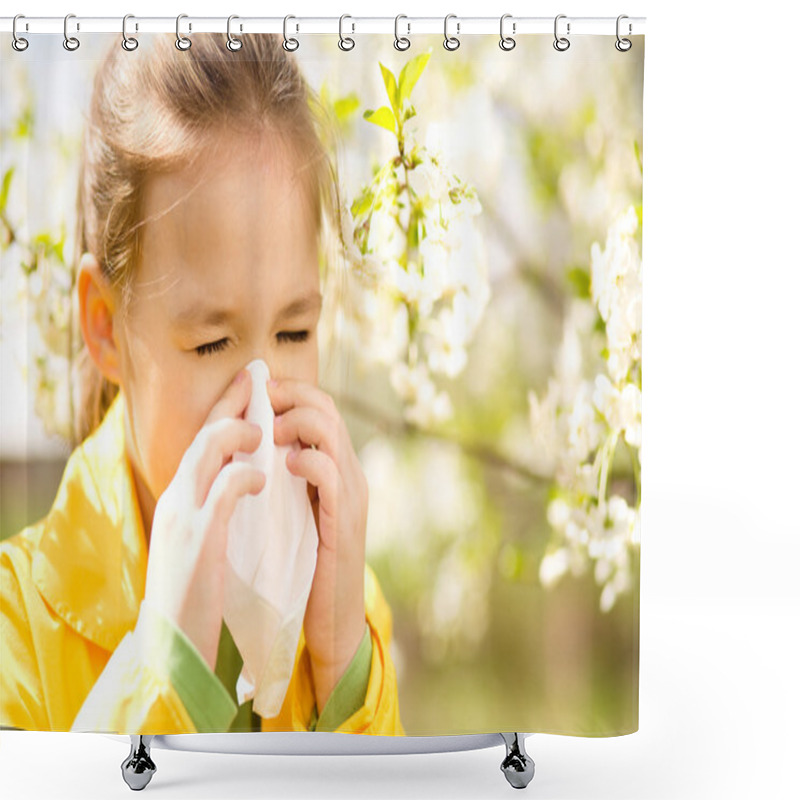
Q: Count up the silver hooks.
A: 12